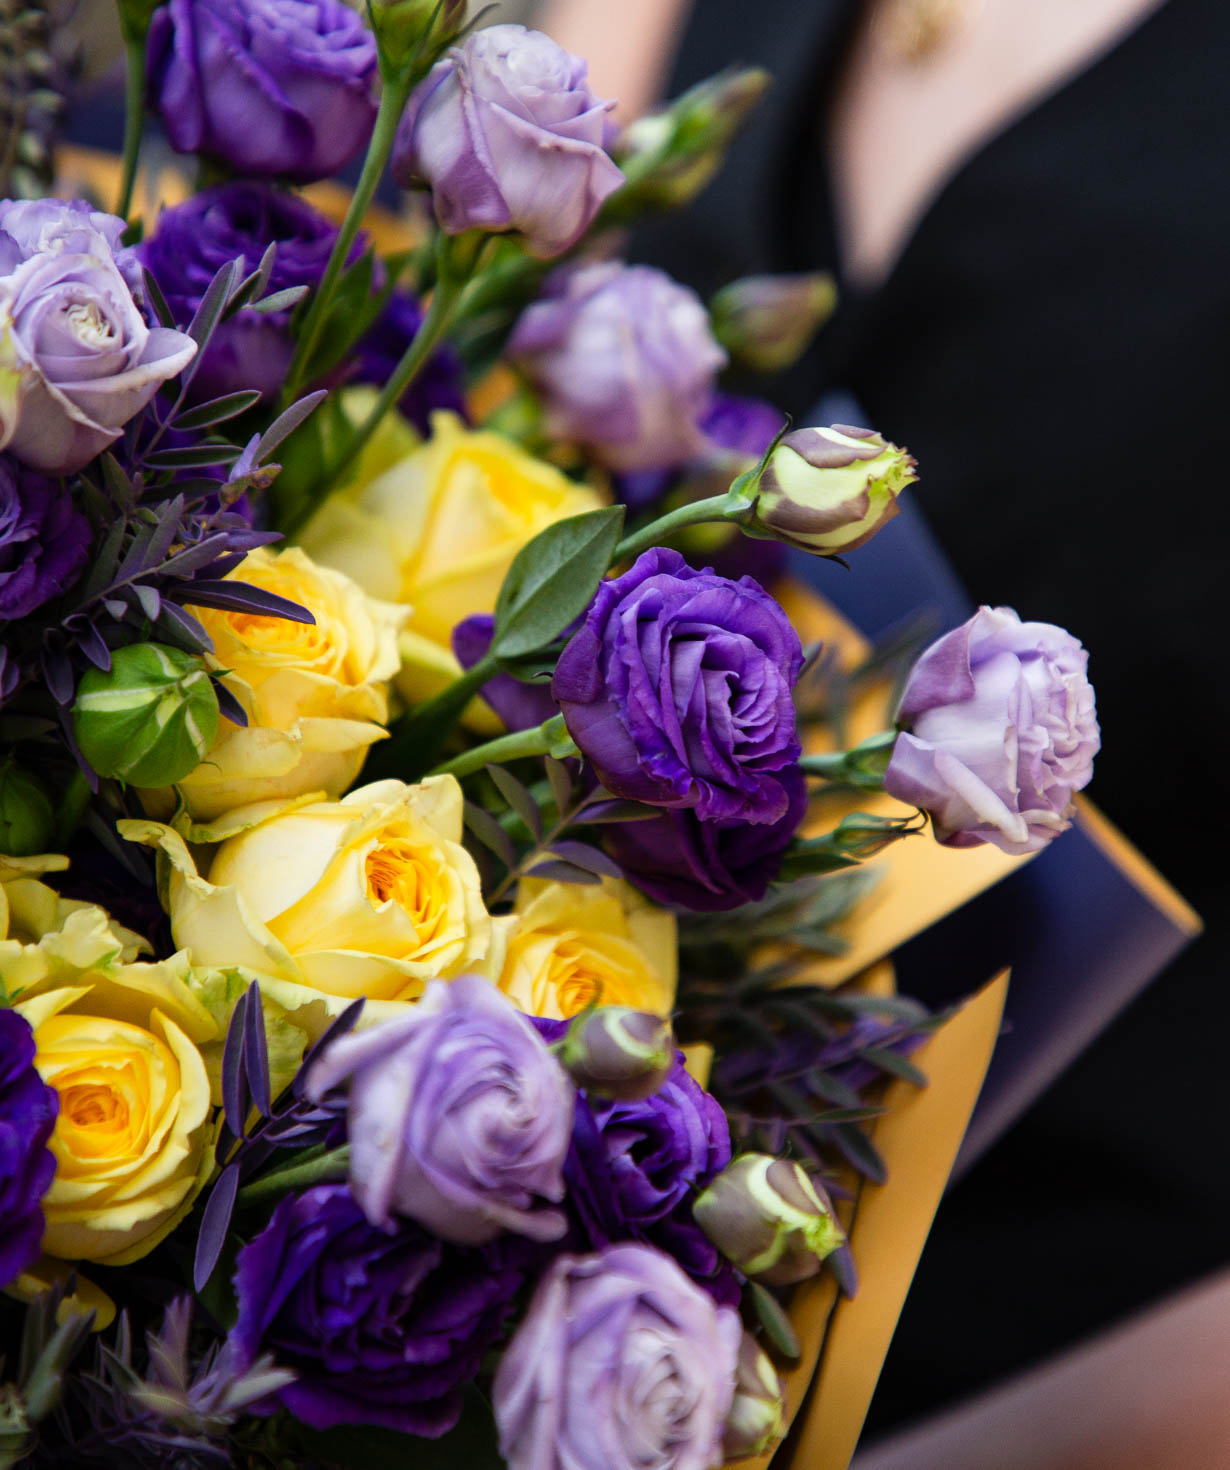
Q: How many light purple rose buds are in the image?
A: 6